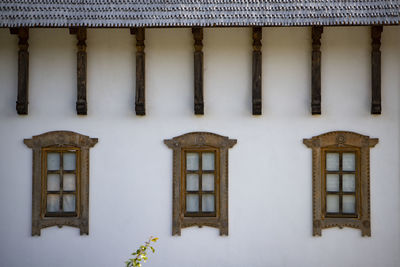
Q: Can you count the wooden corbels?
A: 7